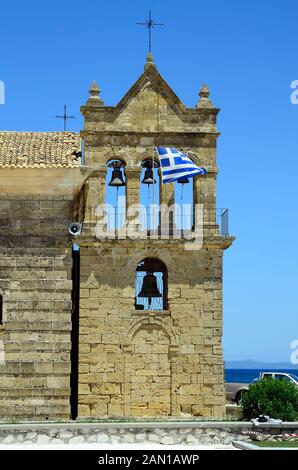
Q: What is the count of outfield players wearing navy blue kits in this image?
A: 0